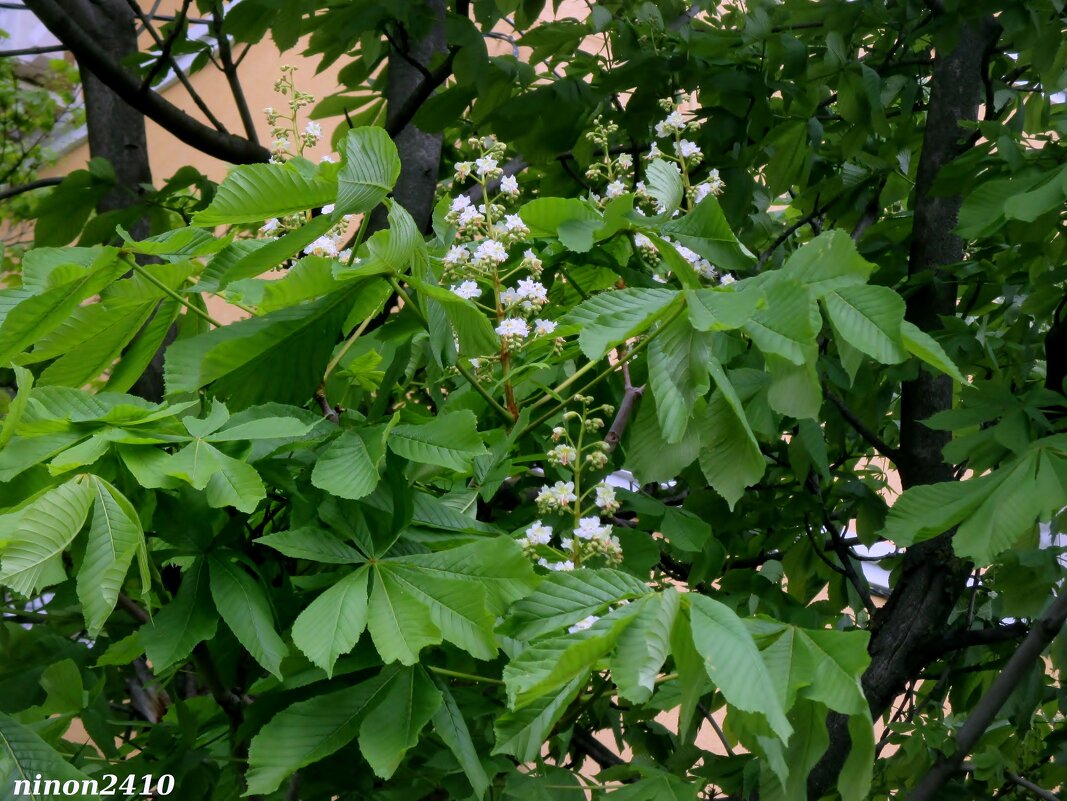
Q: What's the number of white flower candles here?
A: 5